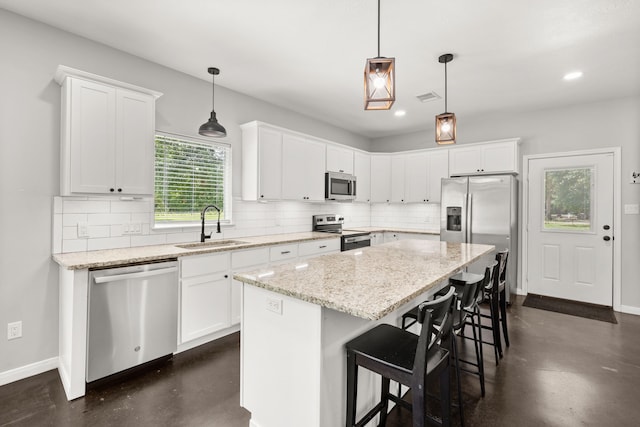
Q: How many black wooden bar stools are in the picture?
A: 4